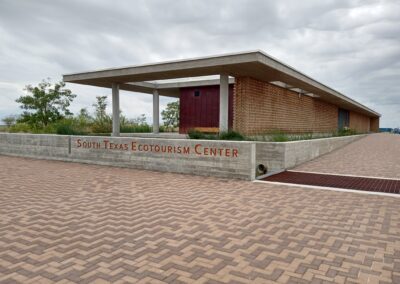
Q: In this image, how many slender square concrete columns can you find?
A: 3